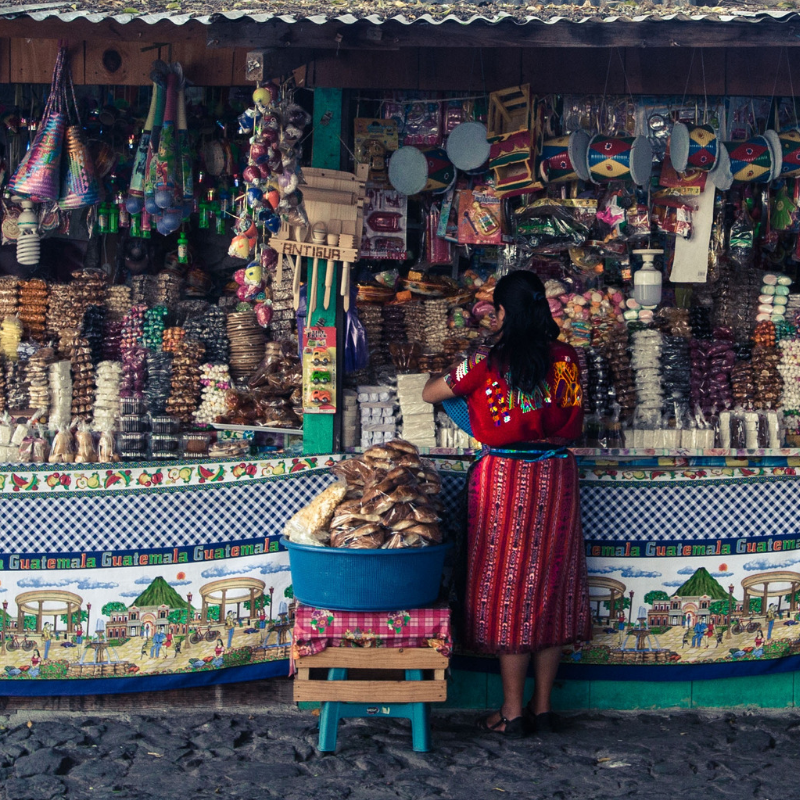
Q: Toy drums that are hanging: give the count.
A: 7